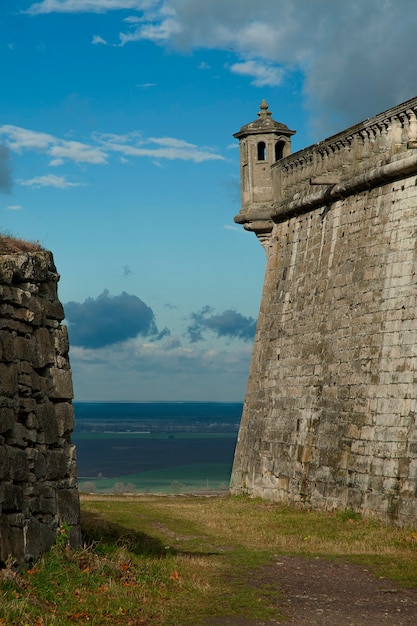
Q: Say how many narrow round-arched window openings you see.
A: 2